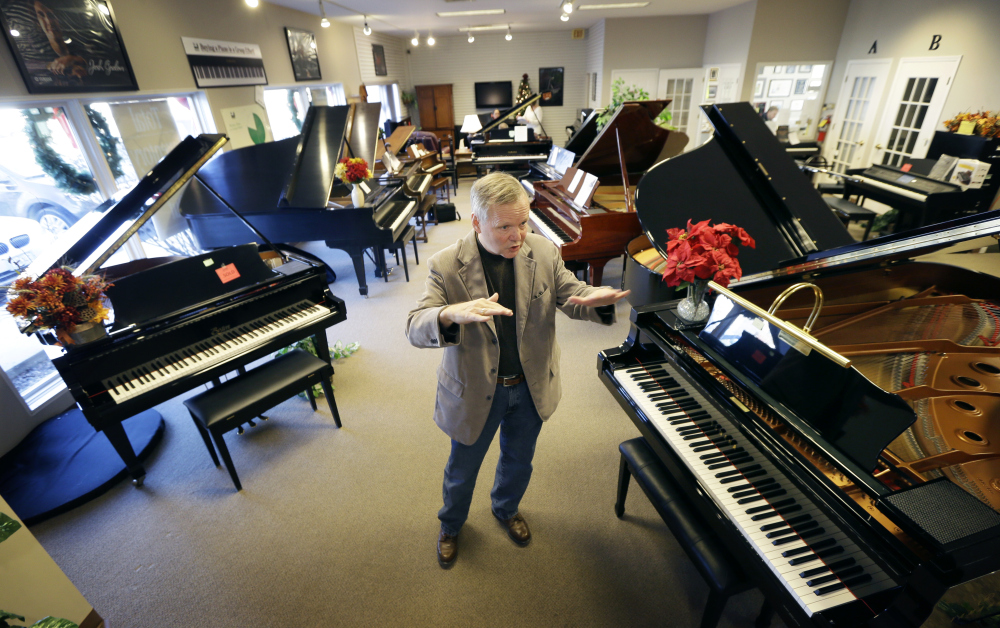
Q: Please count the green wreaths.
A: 2